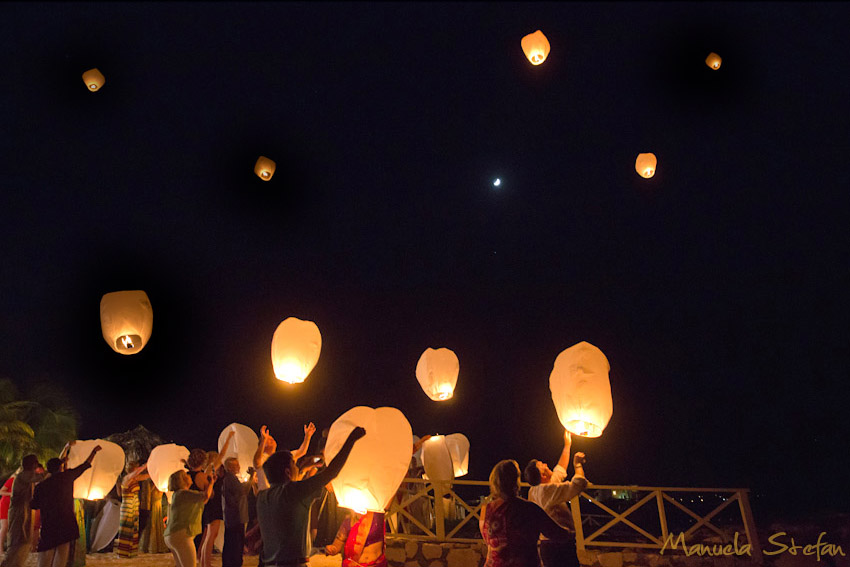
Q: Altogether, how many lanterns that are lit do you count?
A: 15